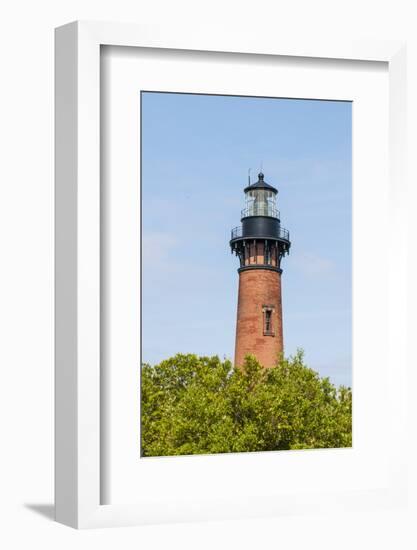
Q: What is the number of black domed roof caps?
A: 1